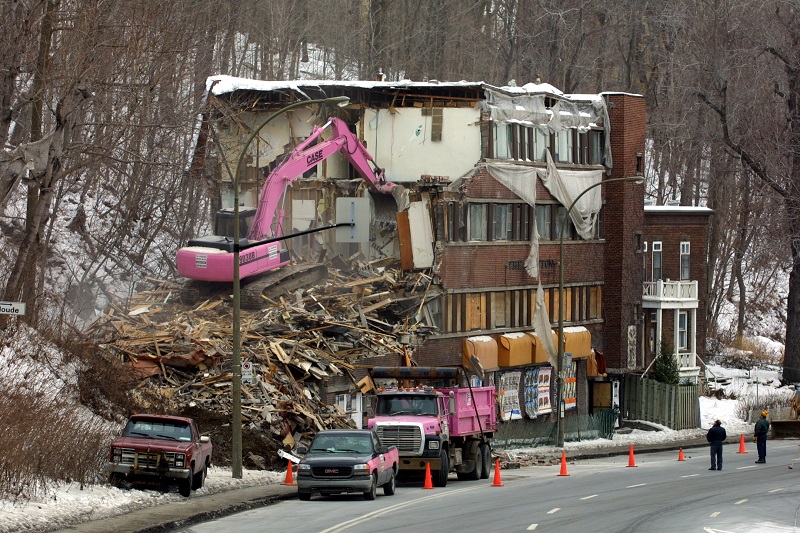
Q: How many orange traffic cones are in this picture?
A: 7